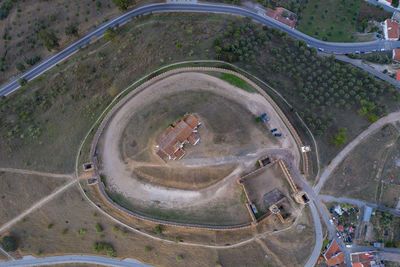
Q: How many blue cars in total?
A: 4